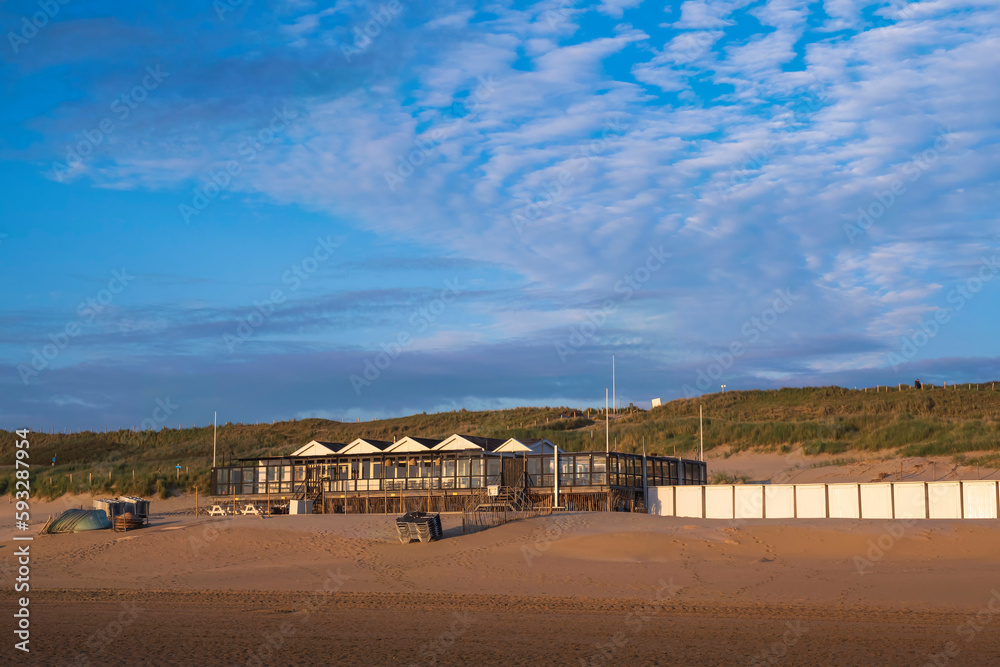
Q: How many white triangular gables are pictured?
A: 5